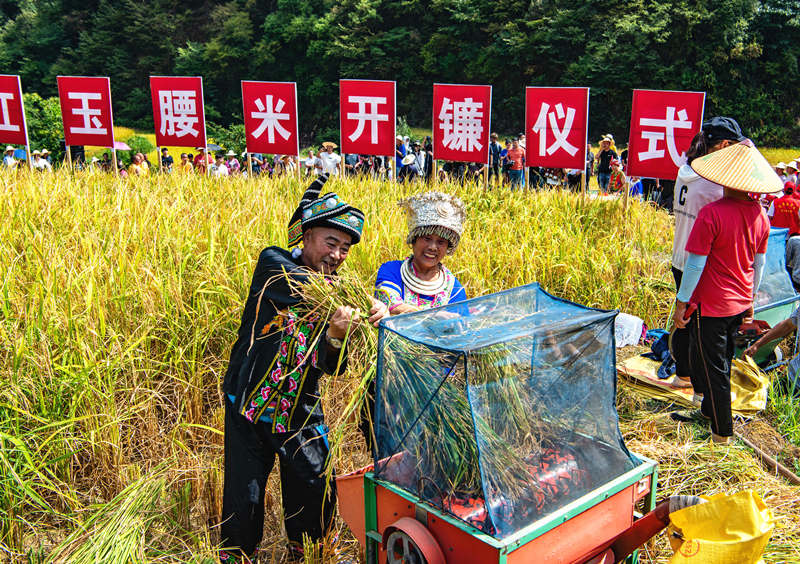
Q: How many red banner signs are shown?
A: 8